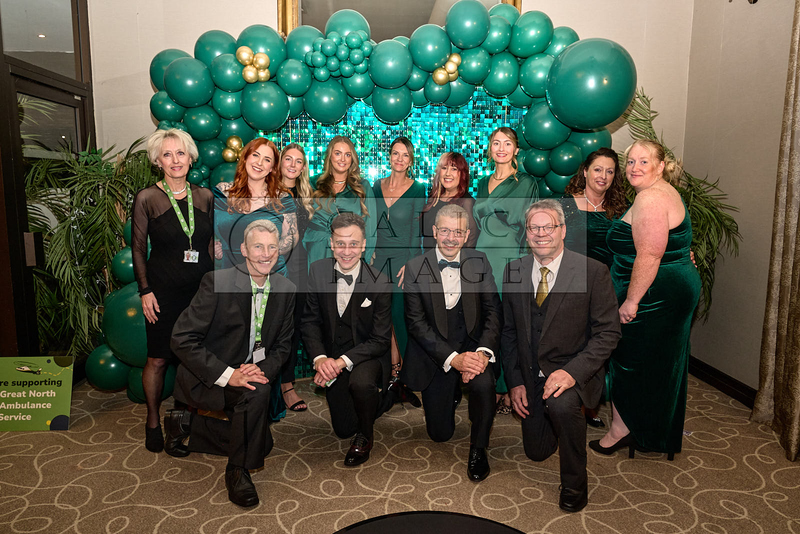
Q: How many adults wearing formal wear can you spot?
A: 13